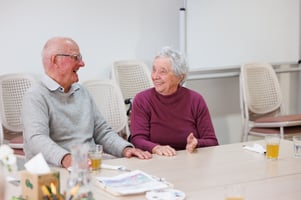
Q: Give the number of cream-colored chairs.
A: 4